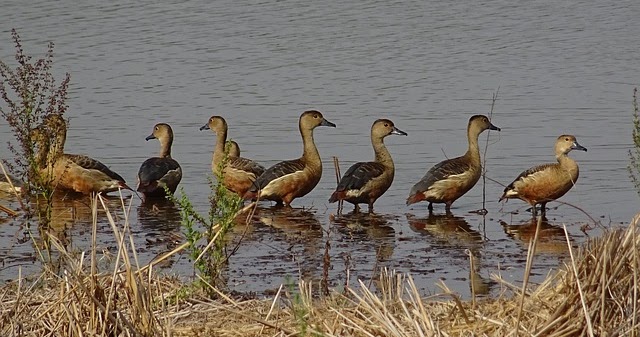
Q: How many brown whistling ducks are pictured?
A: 9